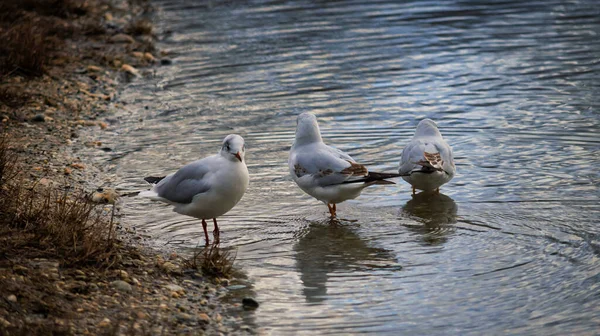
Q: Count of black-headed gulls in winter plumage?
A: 3